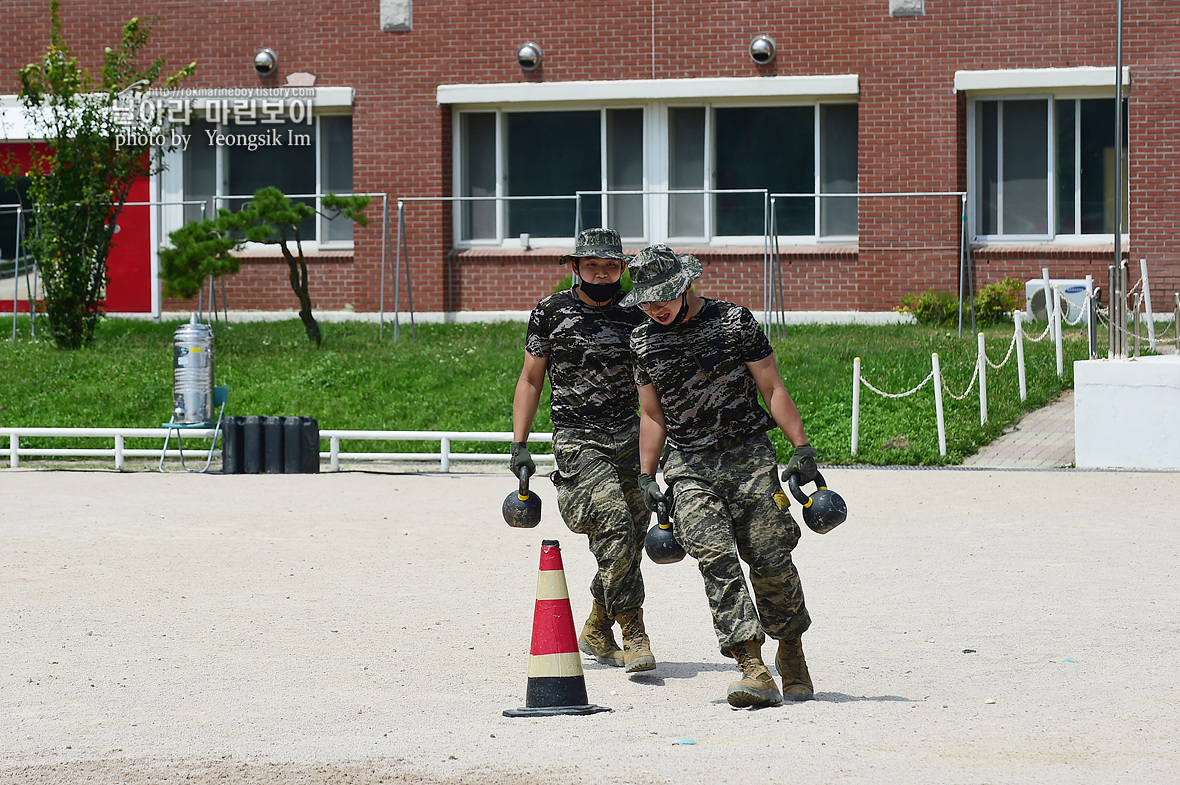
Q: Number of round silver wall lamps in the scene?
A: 3